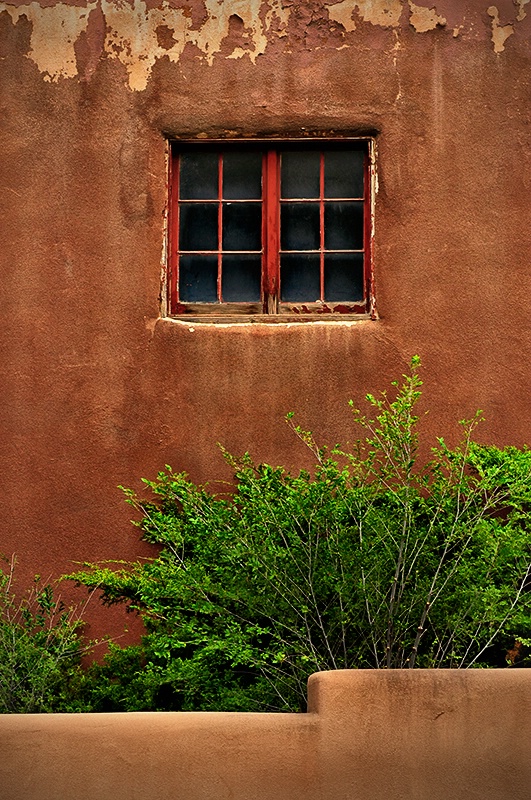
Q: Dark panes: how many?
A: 12